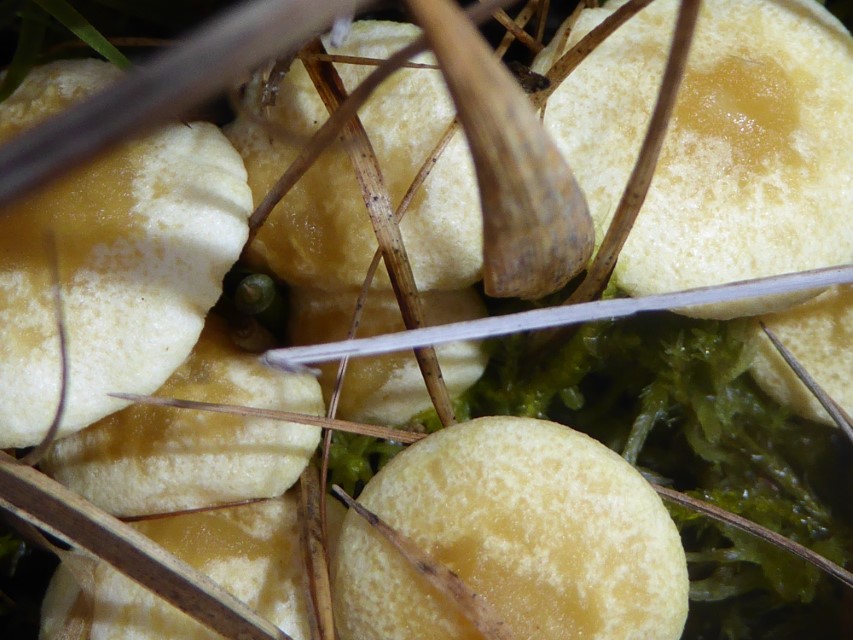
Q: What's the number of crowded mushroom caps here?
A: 8